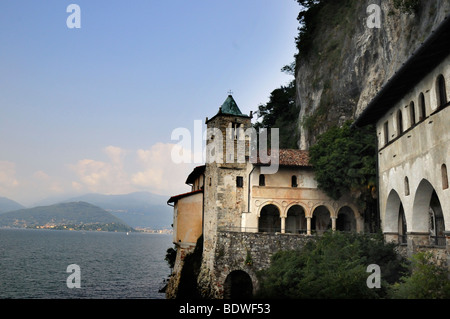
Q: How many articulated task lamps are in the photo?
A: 0